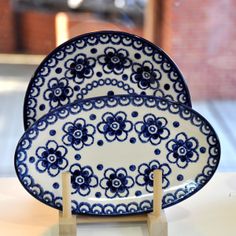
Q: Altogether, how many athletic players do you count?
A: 0